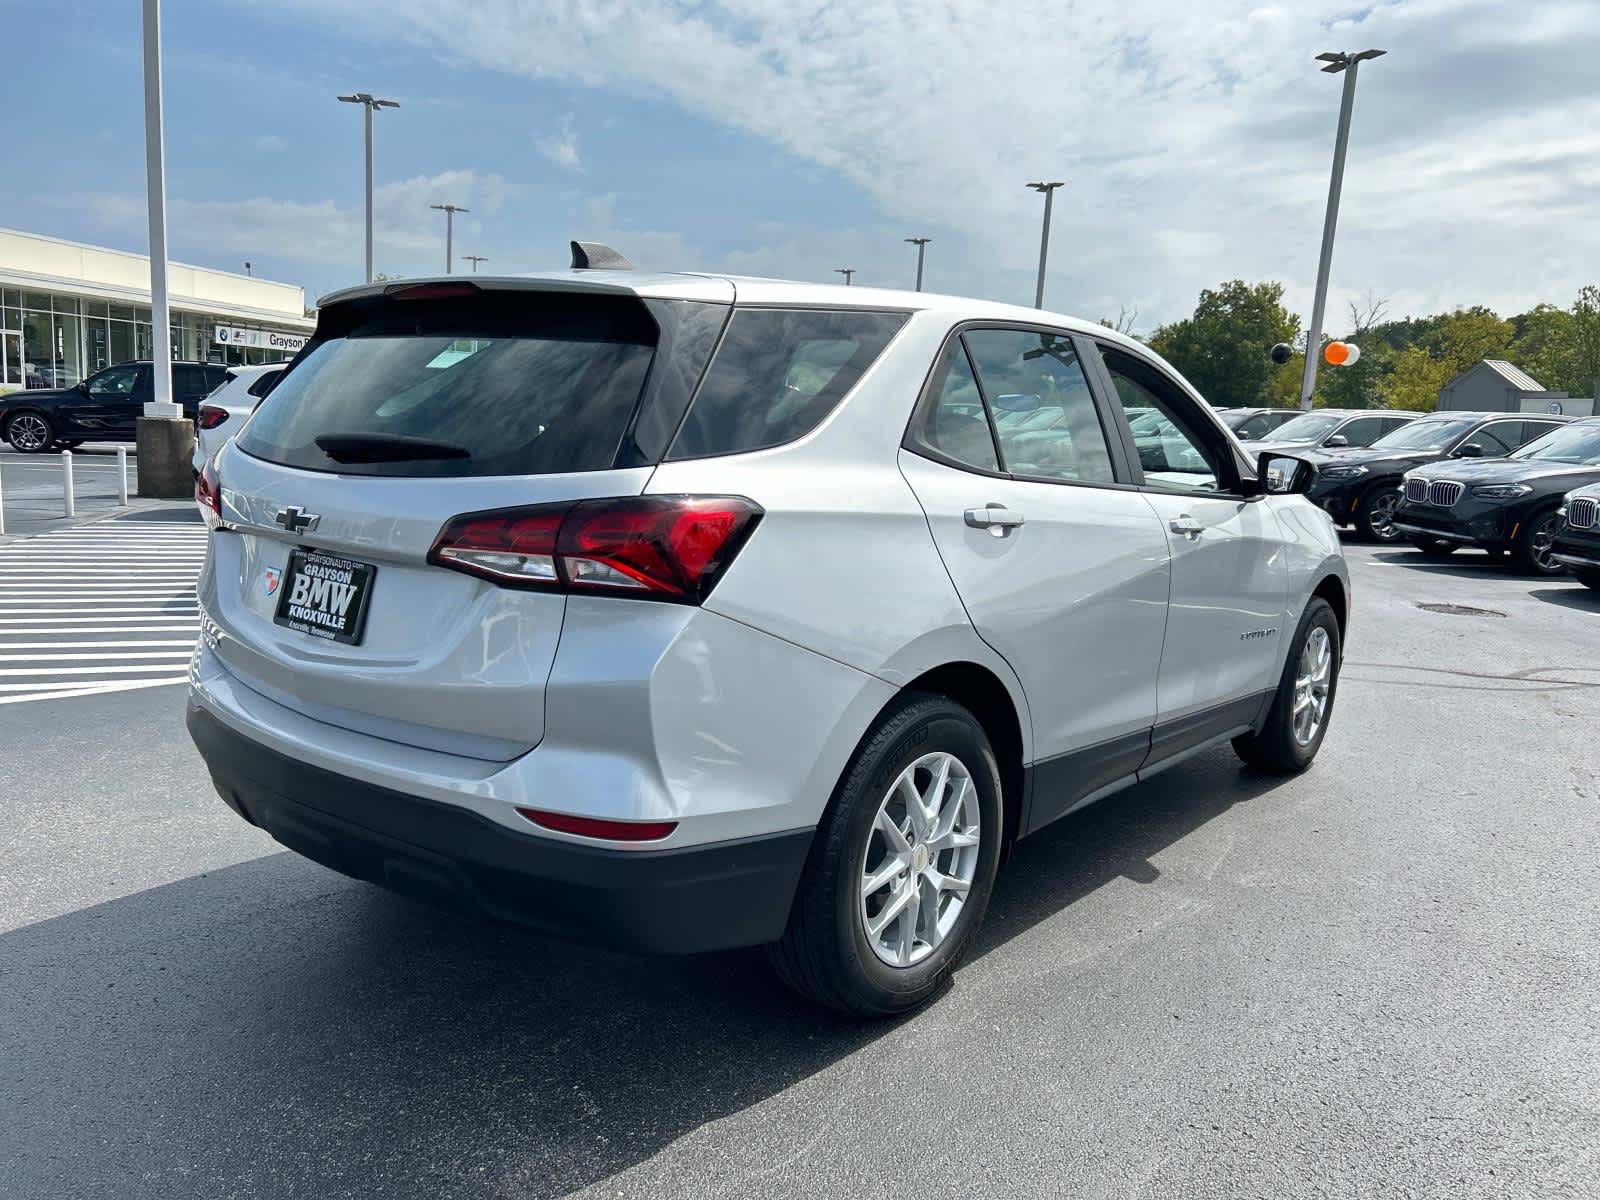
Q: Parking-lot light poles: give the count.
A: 8